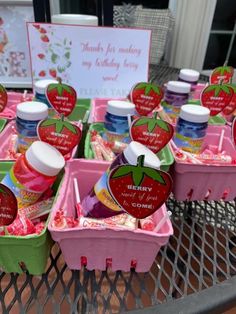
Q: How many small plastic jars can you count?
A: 8